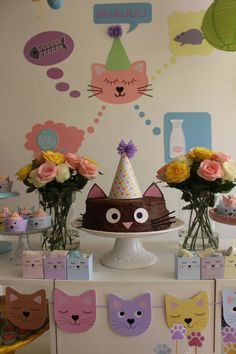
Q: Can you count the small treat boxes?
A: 6